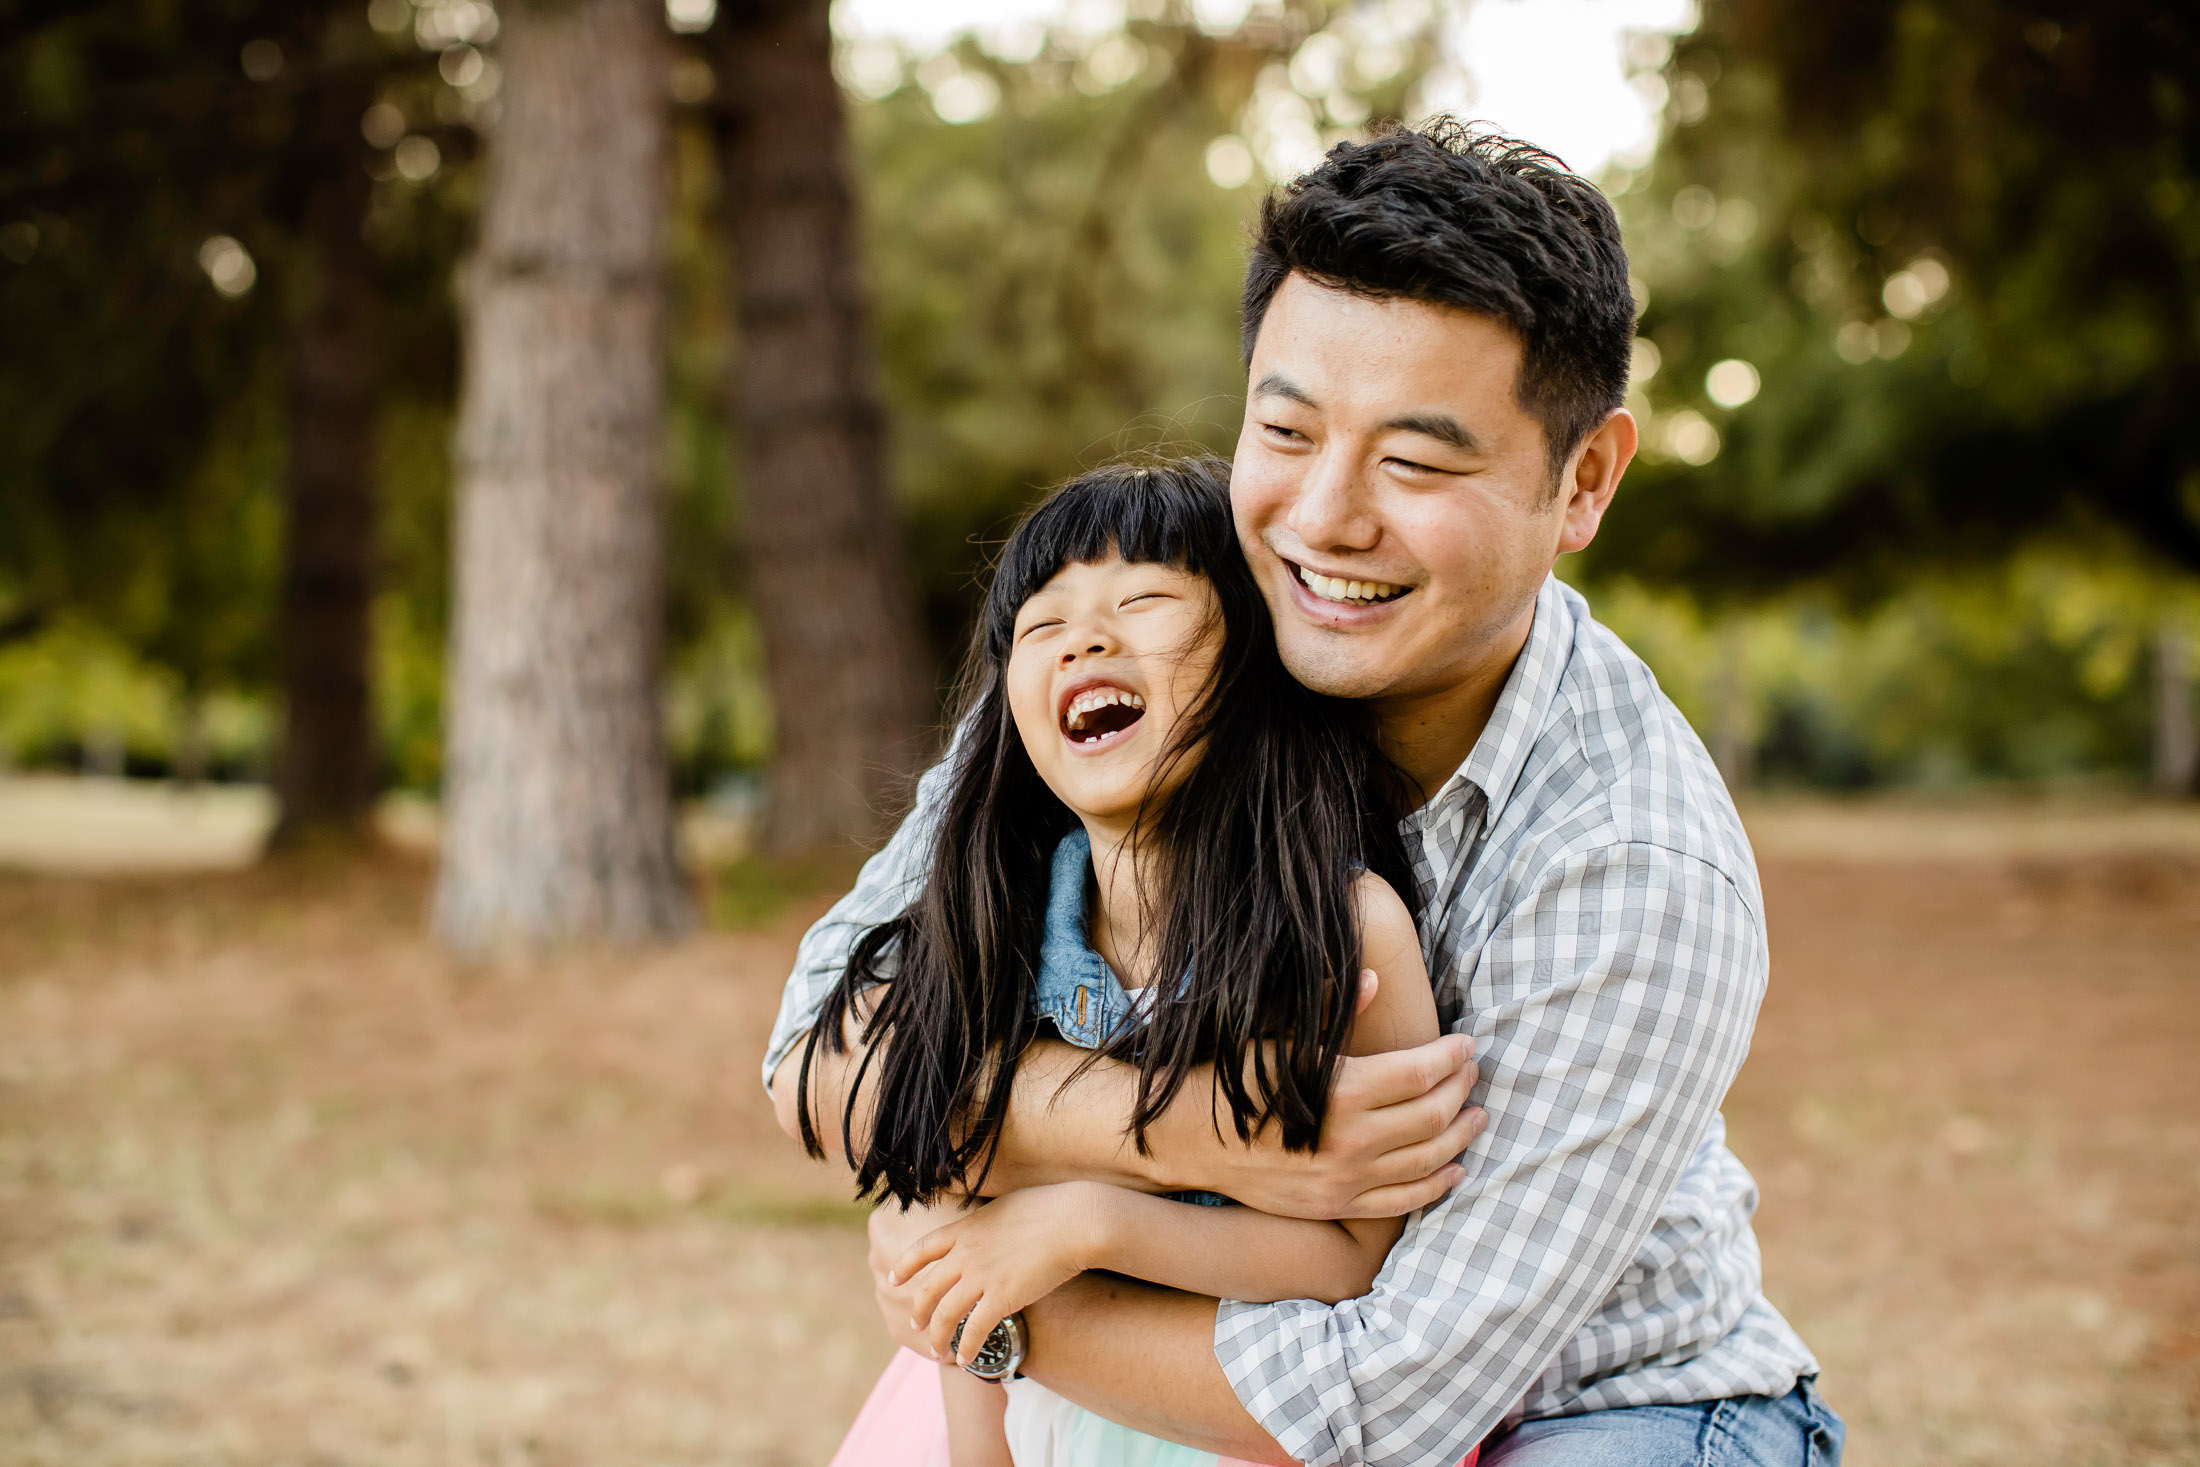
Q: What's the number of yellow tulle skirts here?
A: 0